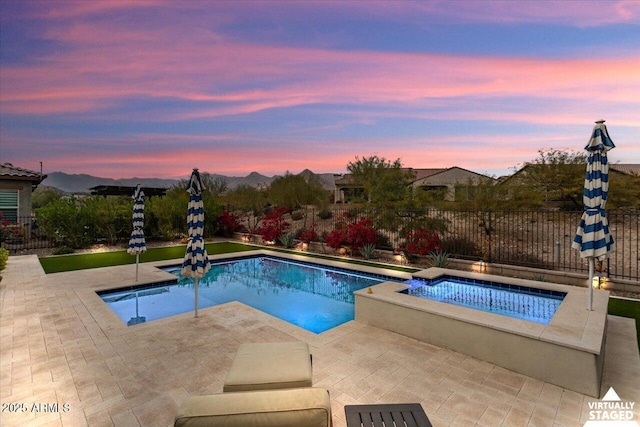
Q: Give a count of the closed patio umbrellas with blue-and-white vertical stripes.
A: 3